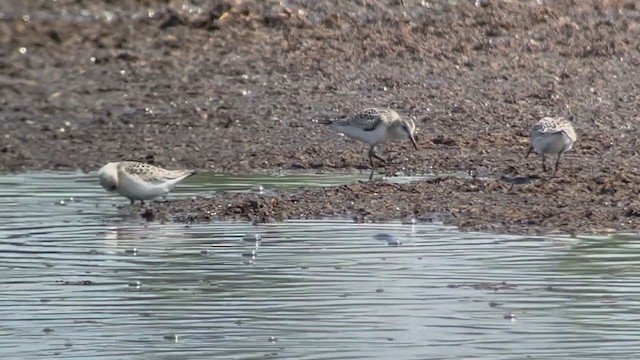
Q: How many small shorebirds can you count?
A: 3